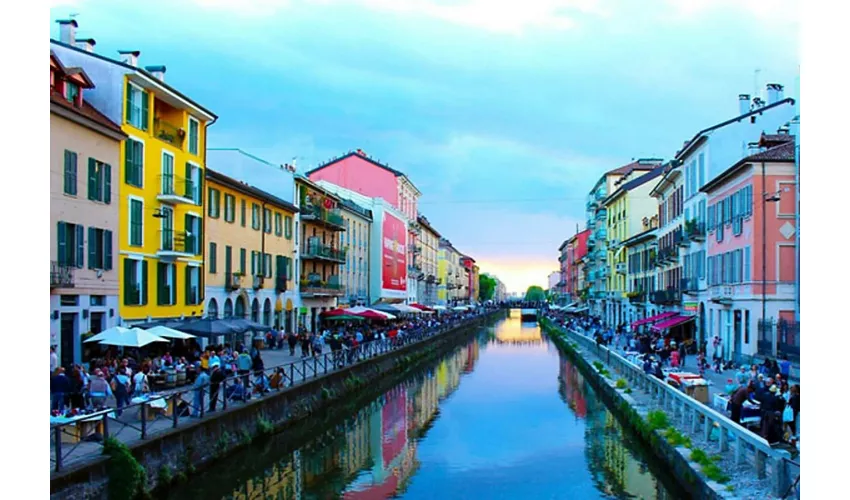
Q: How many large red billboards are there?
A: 1